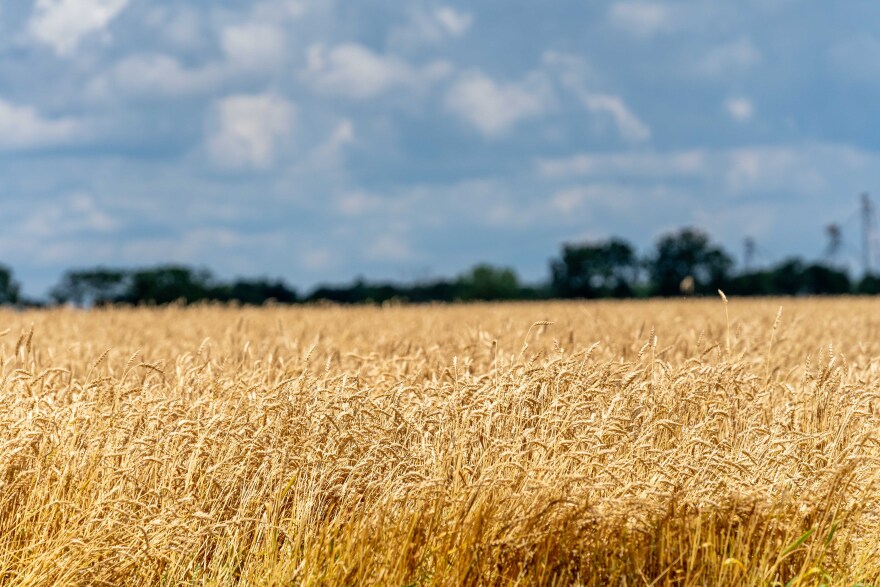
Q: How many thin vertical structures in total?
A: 3